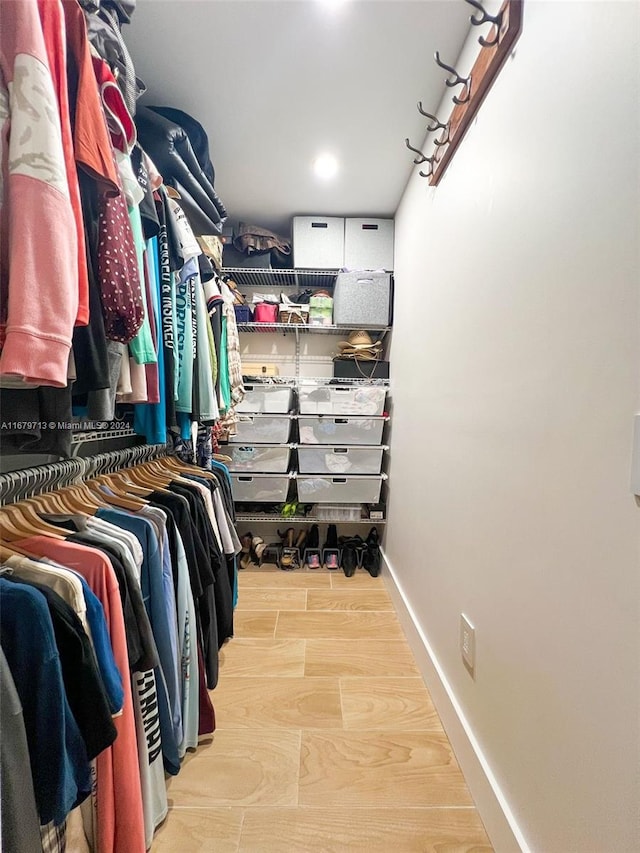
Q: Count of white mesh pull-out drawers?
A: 8